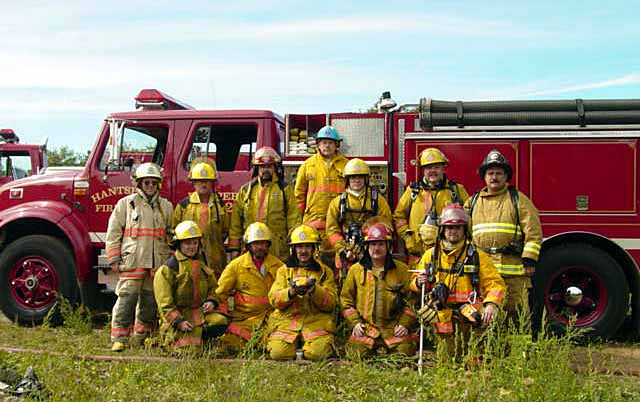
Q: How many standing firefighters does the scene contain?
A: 7